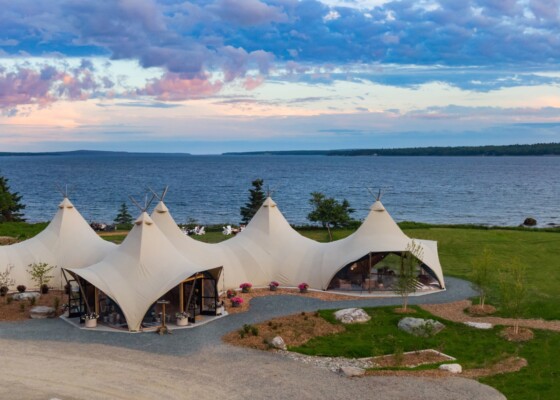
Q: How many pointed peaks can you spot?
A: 5